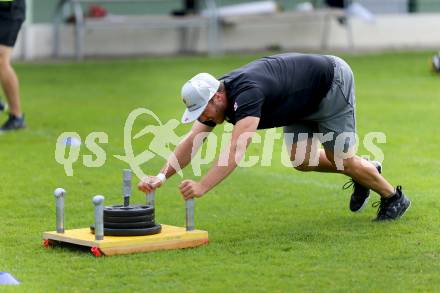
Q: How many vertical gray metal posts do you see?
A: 5